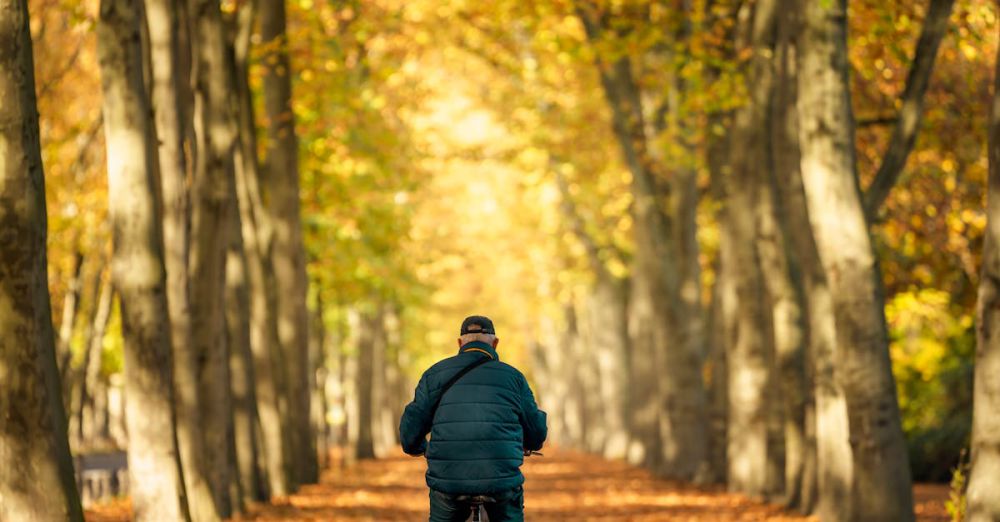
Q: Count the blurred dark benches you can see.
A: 1